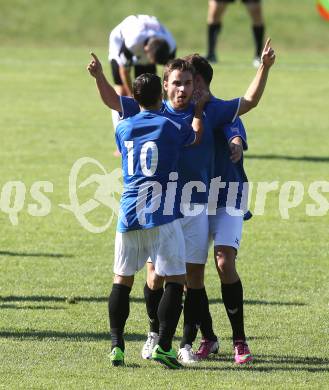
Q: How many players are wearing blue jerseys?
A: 3